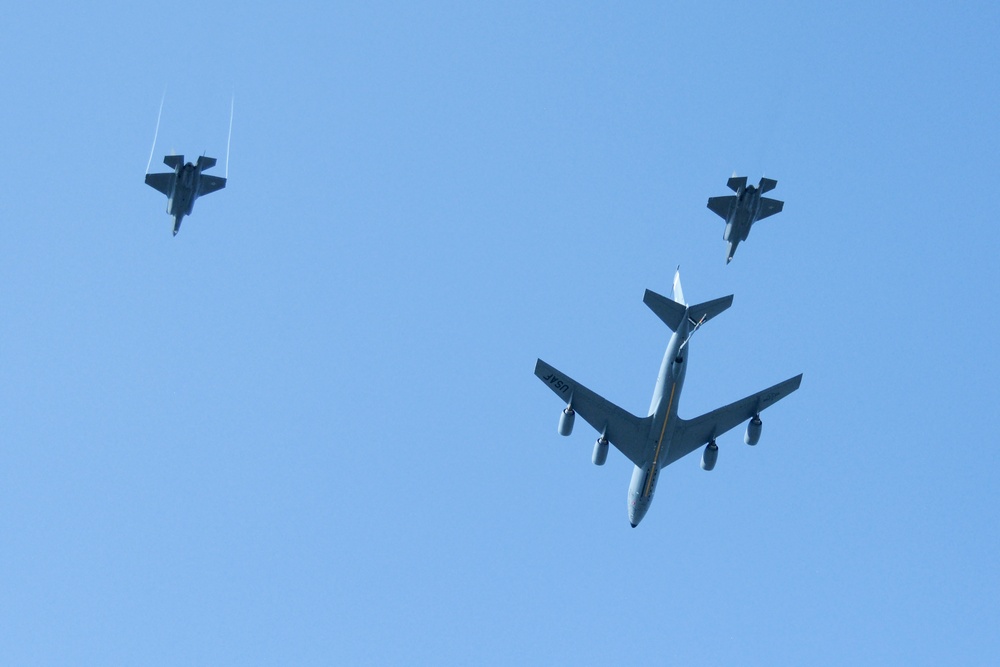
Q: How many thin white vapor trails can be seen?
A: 2